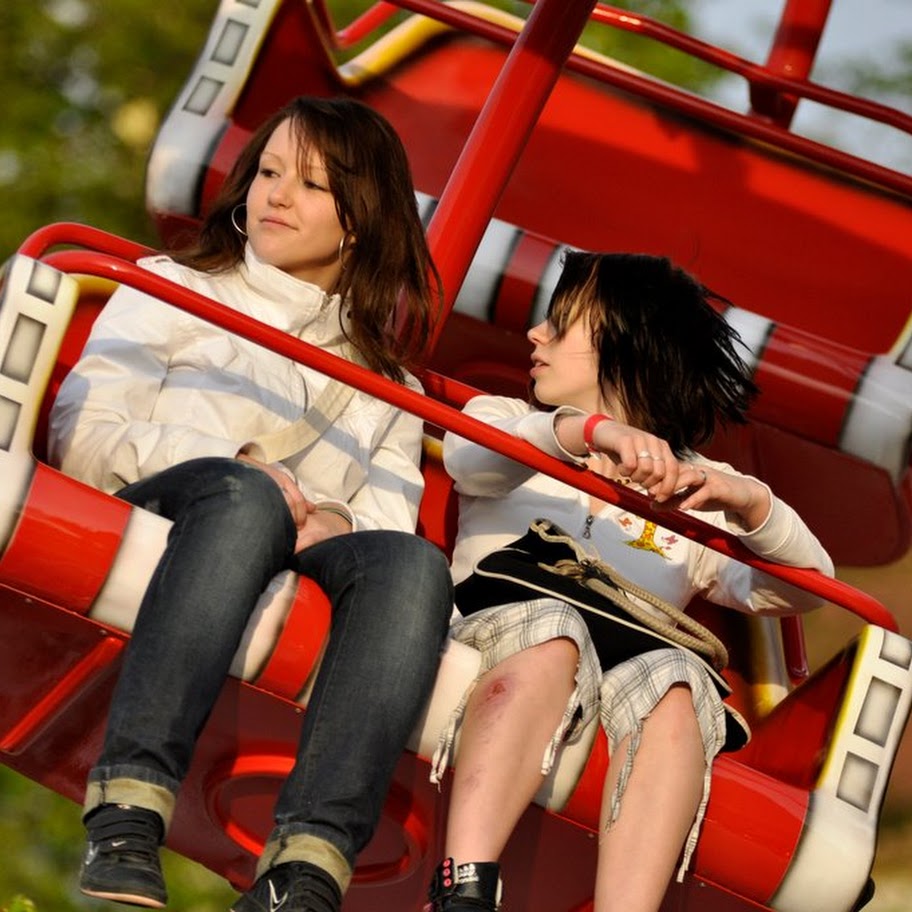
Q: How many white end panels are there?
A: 4